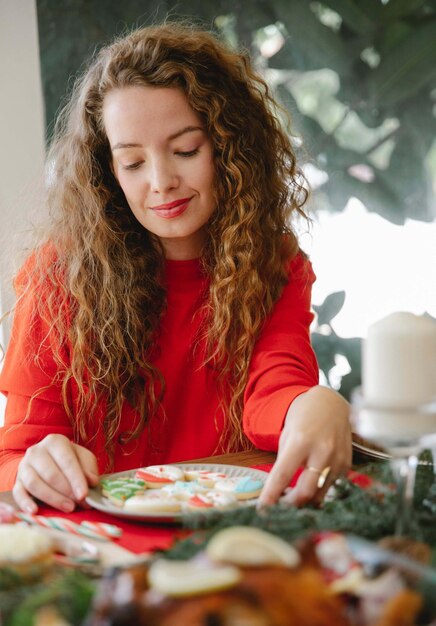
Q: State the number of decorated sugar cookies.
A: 7